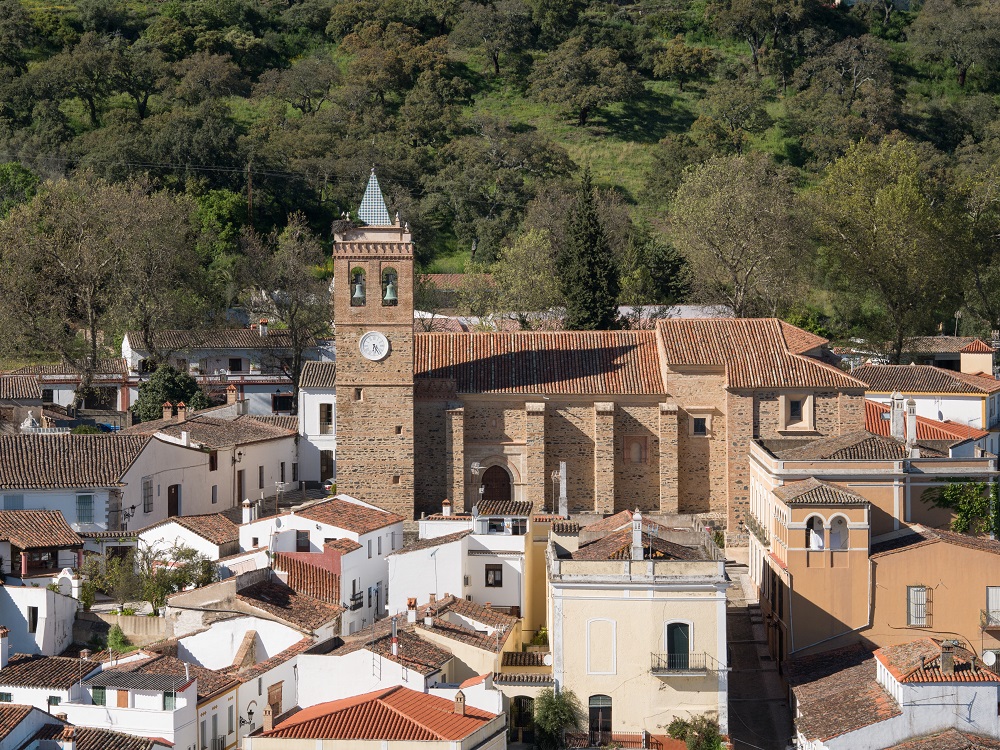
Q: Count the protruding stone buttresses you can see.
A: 4